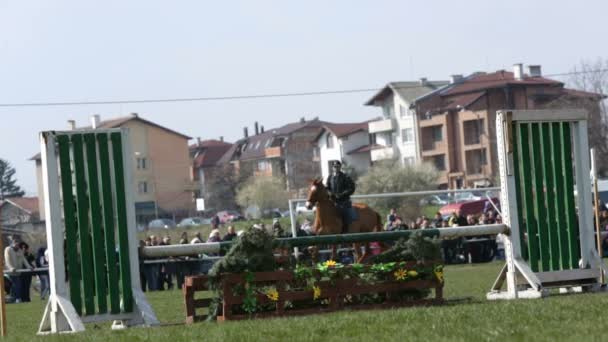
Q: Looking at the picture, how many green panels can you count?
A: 11